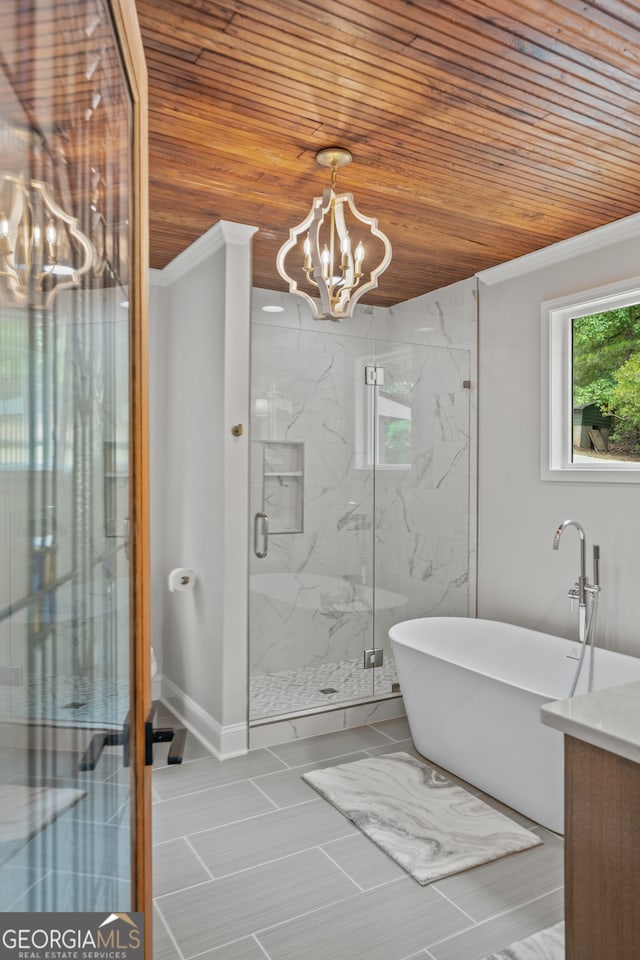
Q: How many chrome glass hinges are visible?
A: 2